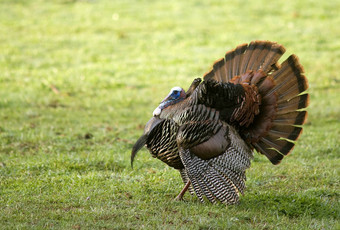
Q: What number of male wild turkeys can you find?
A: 1